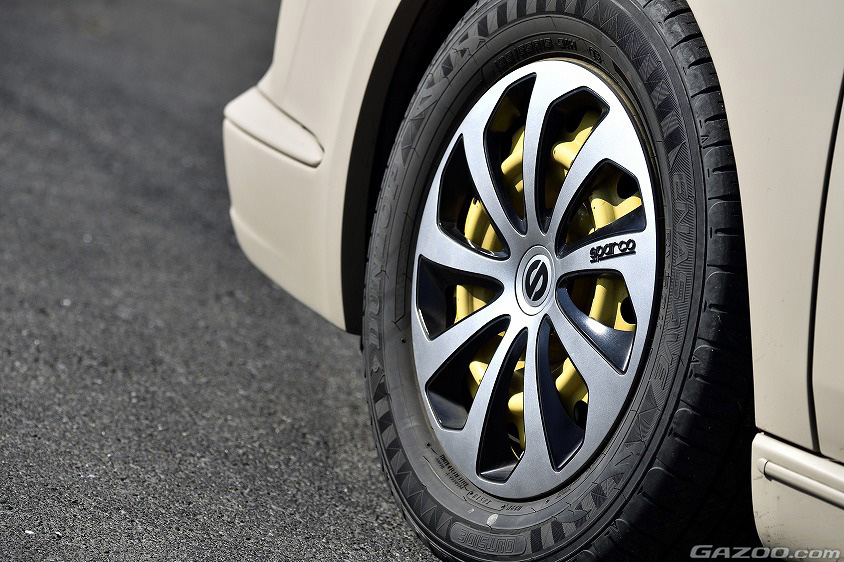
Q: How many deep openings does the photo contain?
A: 9